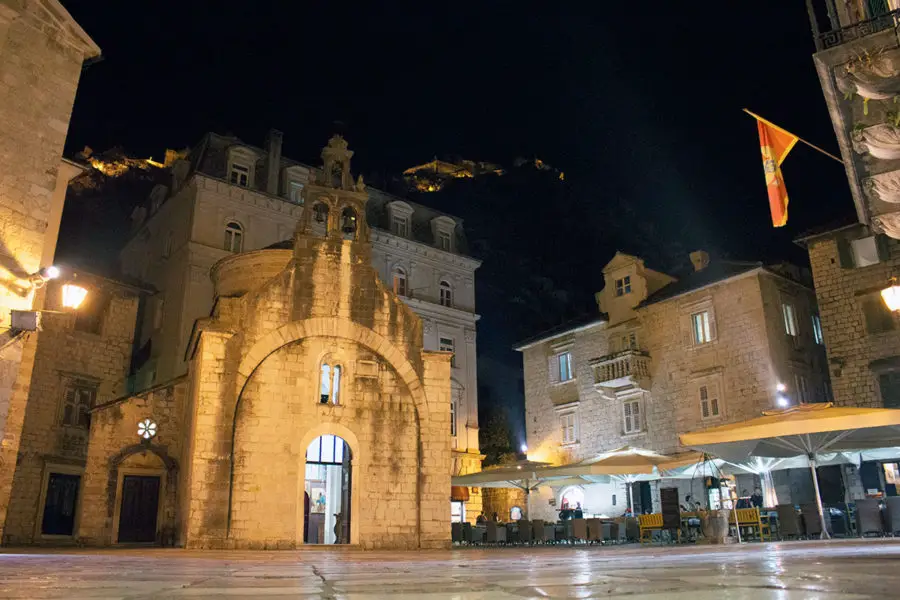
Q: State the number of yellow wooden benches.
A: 2